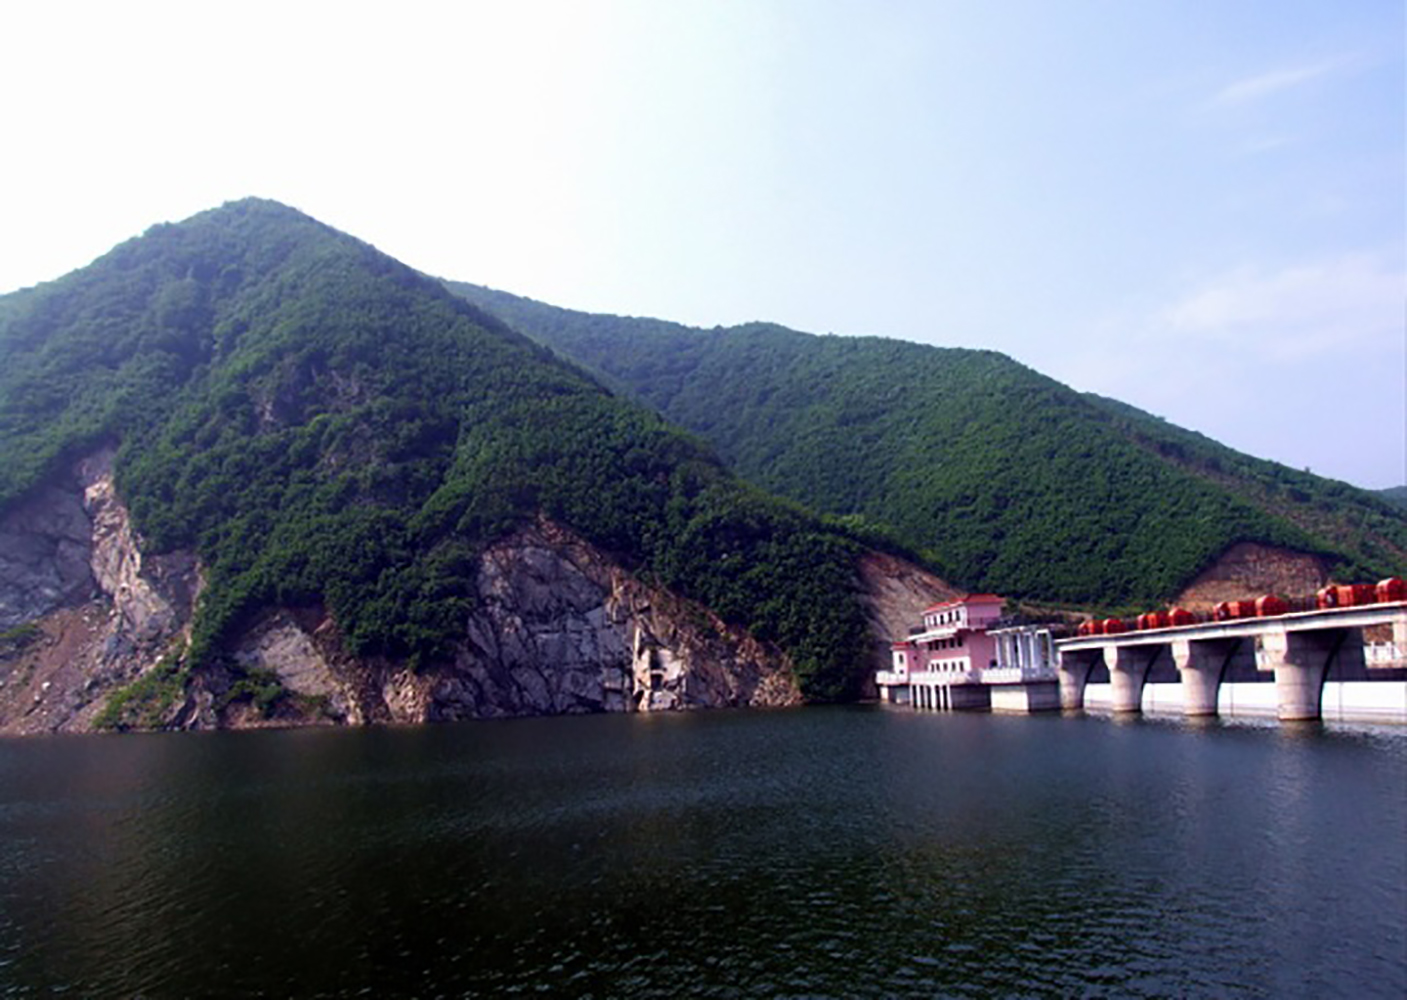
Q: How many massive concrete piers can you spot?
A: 4